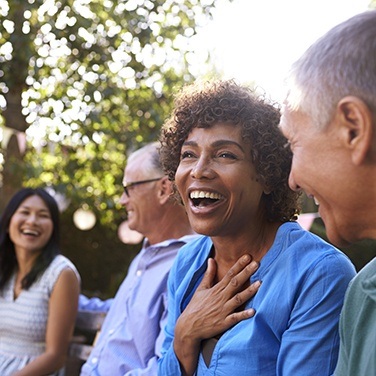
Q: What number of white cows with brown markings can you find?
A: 0